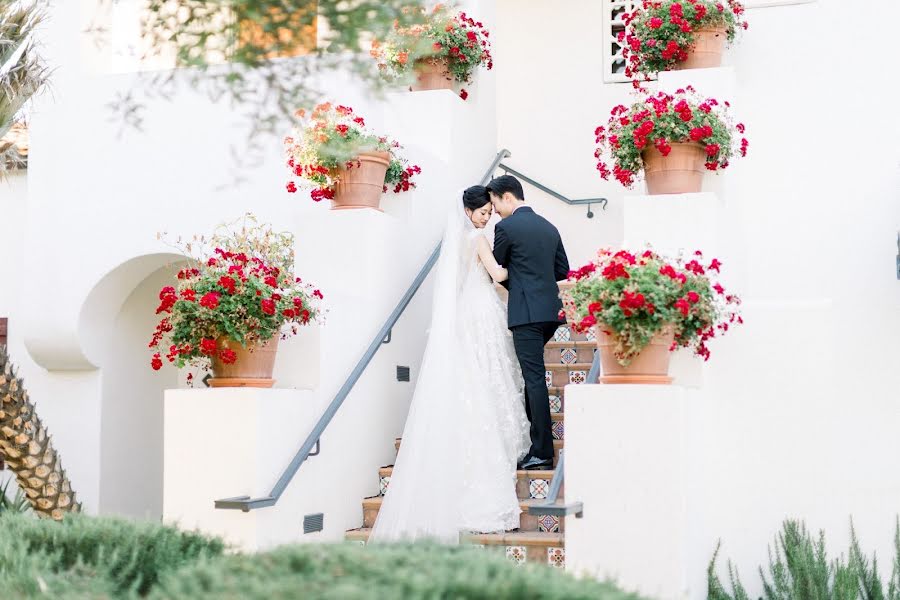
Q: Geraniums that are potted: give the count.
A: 6